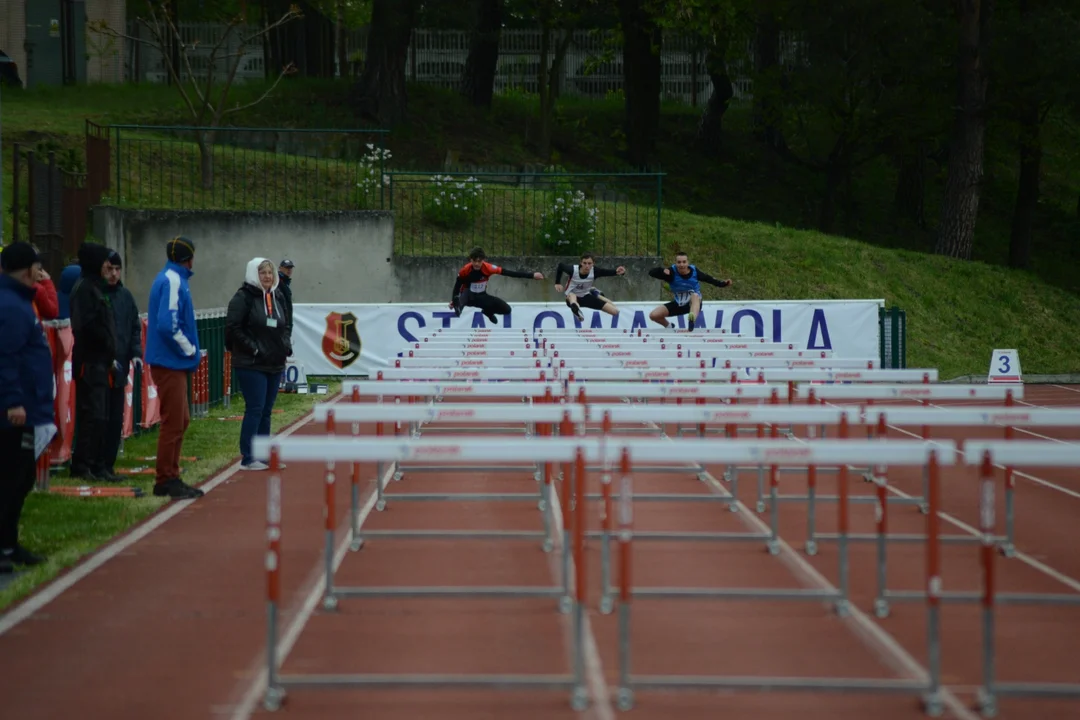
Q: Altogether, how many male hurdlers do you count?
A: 3